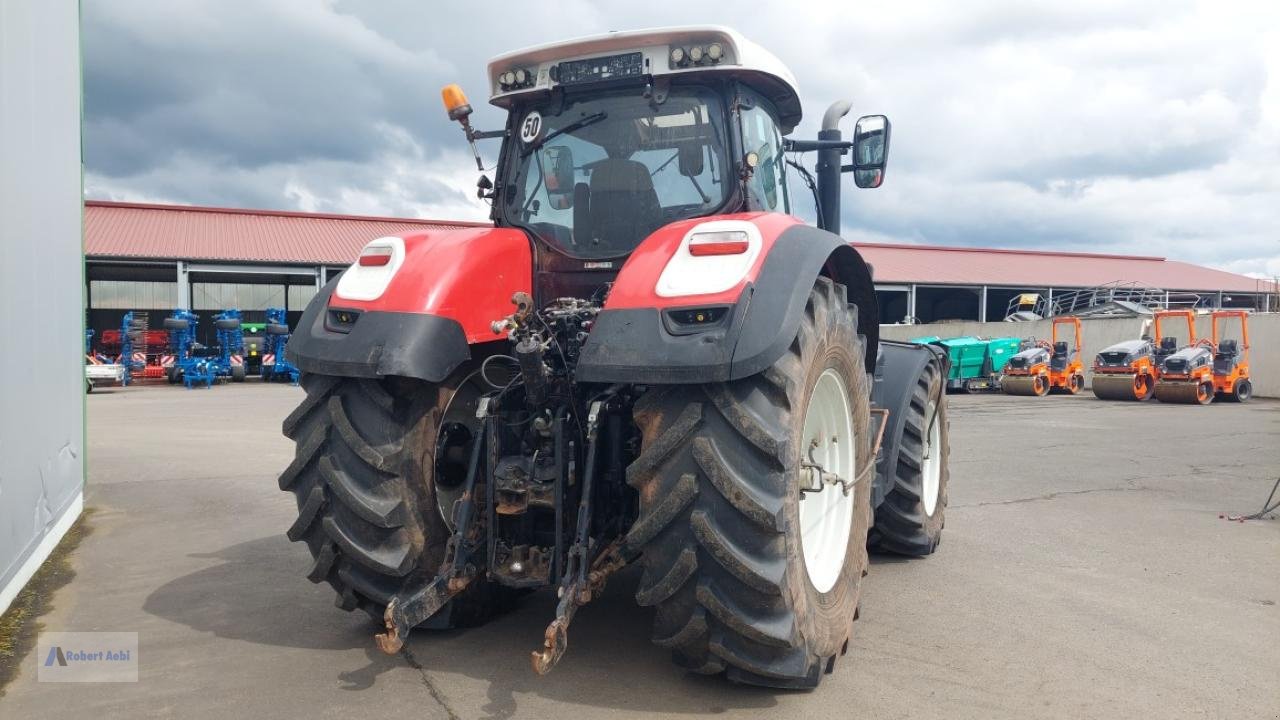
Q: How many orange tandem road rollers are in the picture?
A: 3